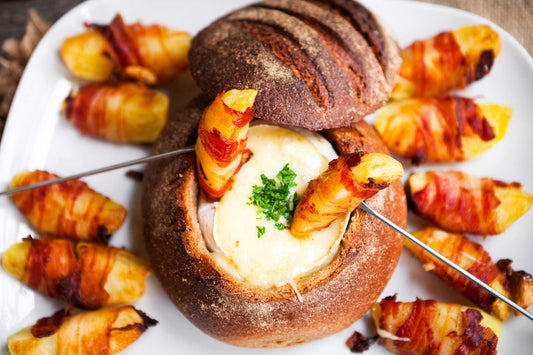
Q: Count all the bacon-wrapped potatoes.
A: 12